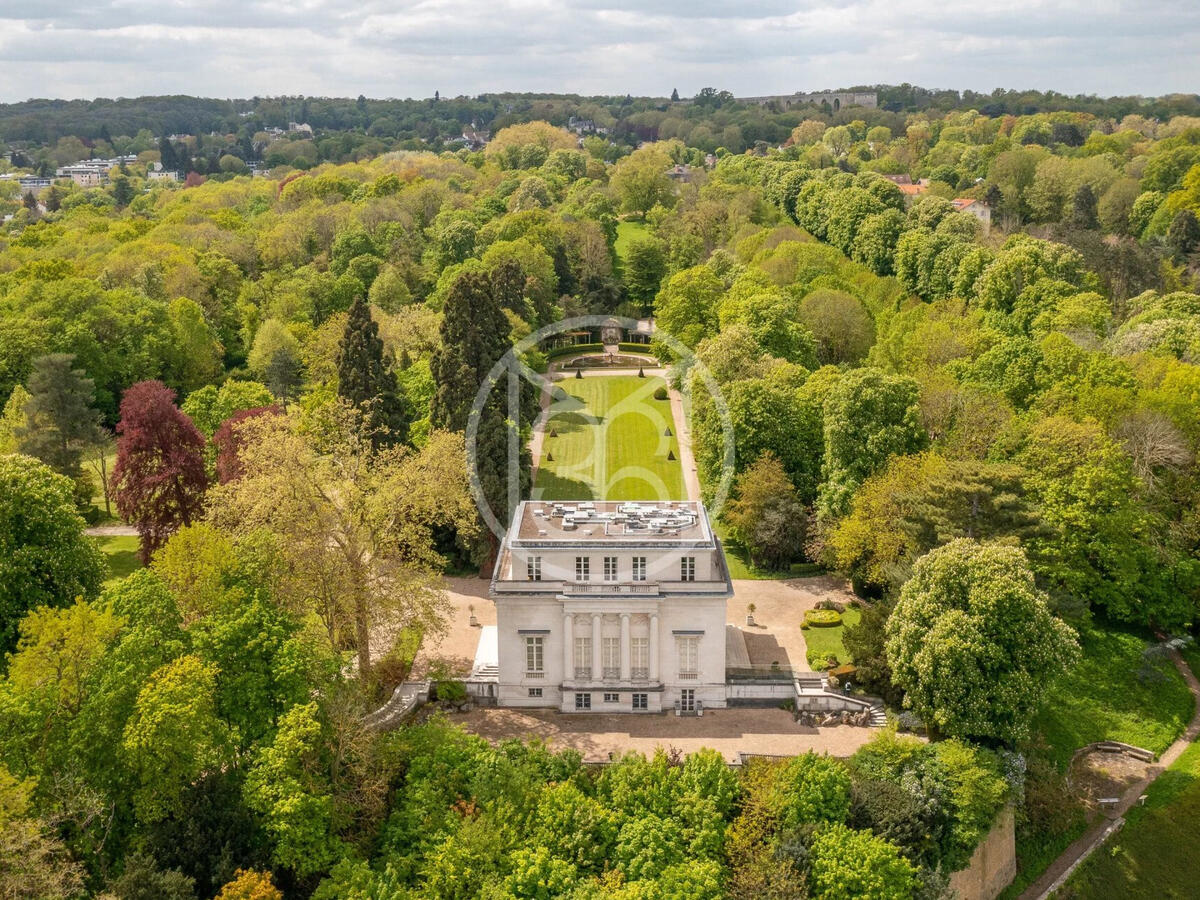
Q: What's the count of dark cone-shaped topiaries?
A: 6